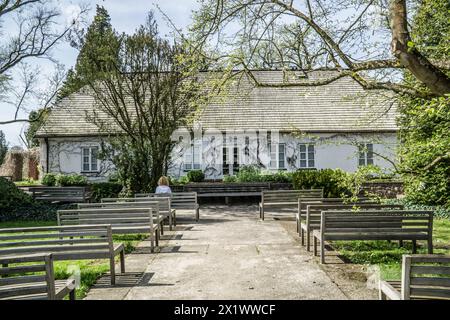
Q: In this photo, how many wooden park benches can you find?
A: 13